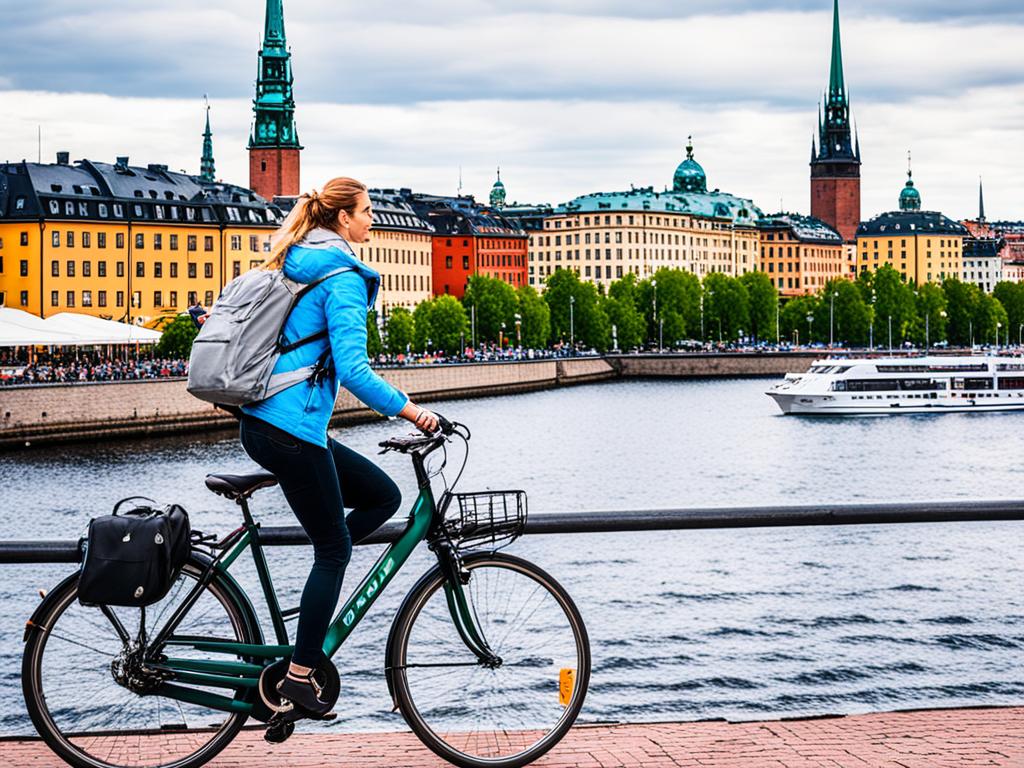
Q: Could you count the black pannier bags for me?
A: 1